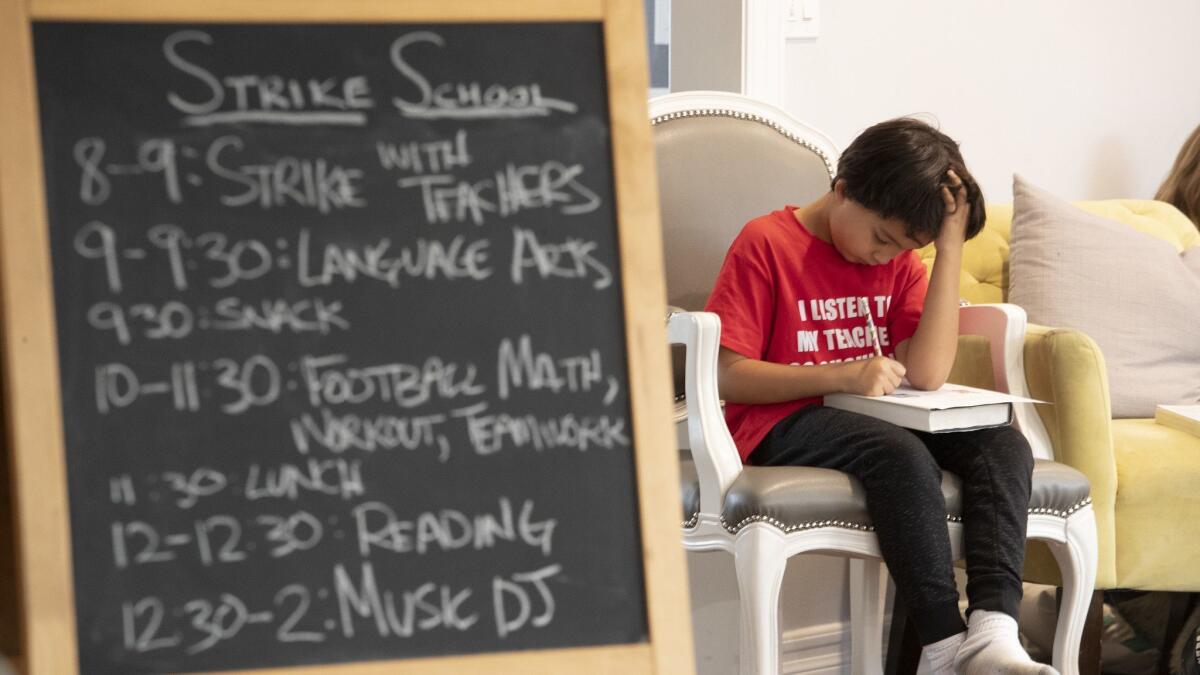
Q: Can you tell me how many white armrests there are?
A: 2